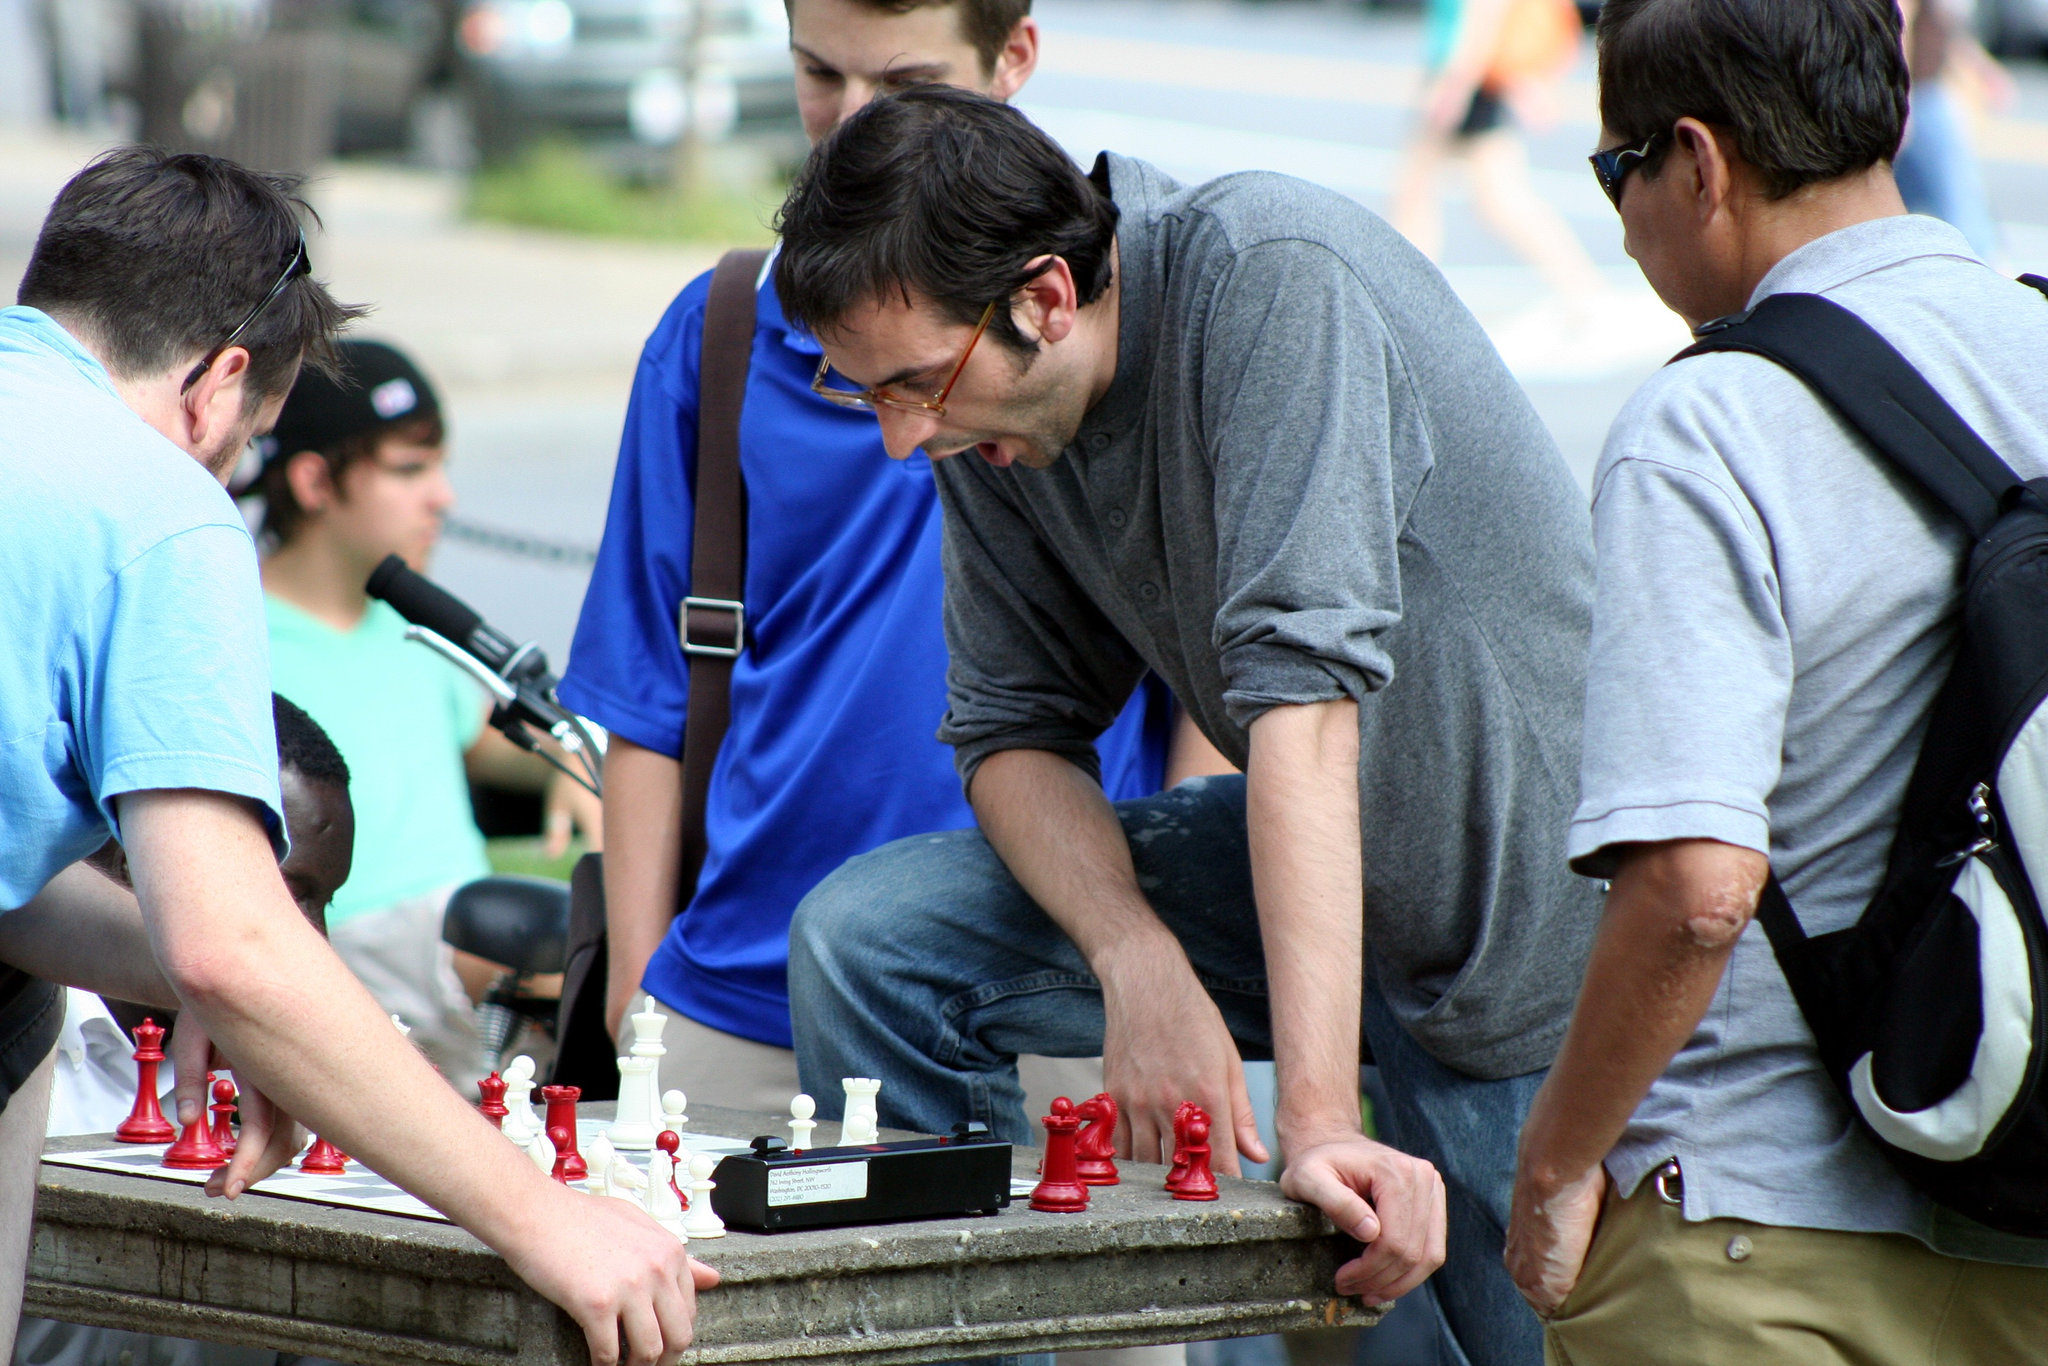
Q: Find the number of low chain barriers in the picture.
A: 1